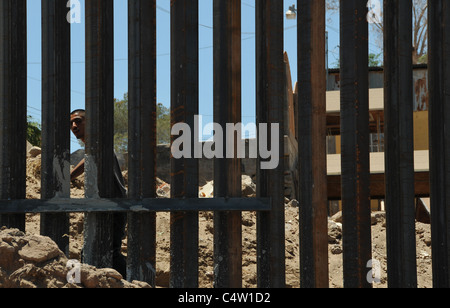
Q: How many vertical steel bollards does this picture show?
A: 11